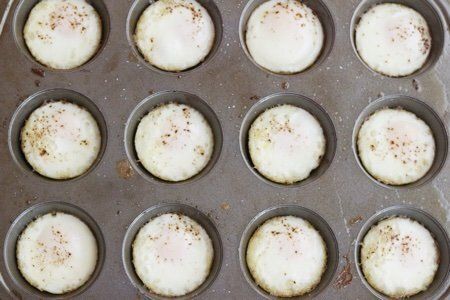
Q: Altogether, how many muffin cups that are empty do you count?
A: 0